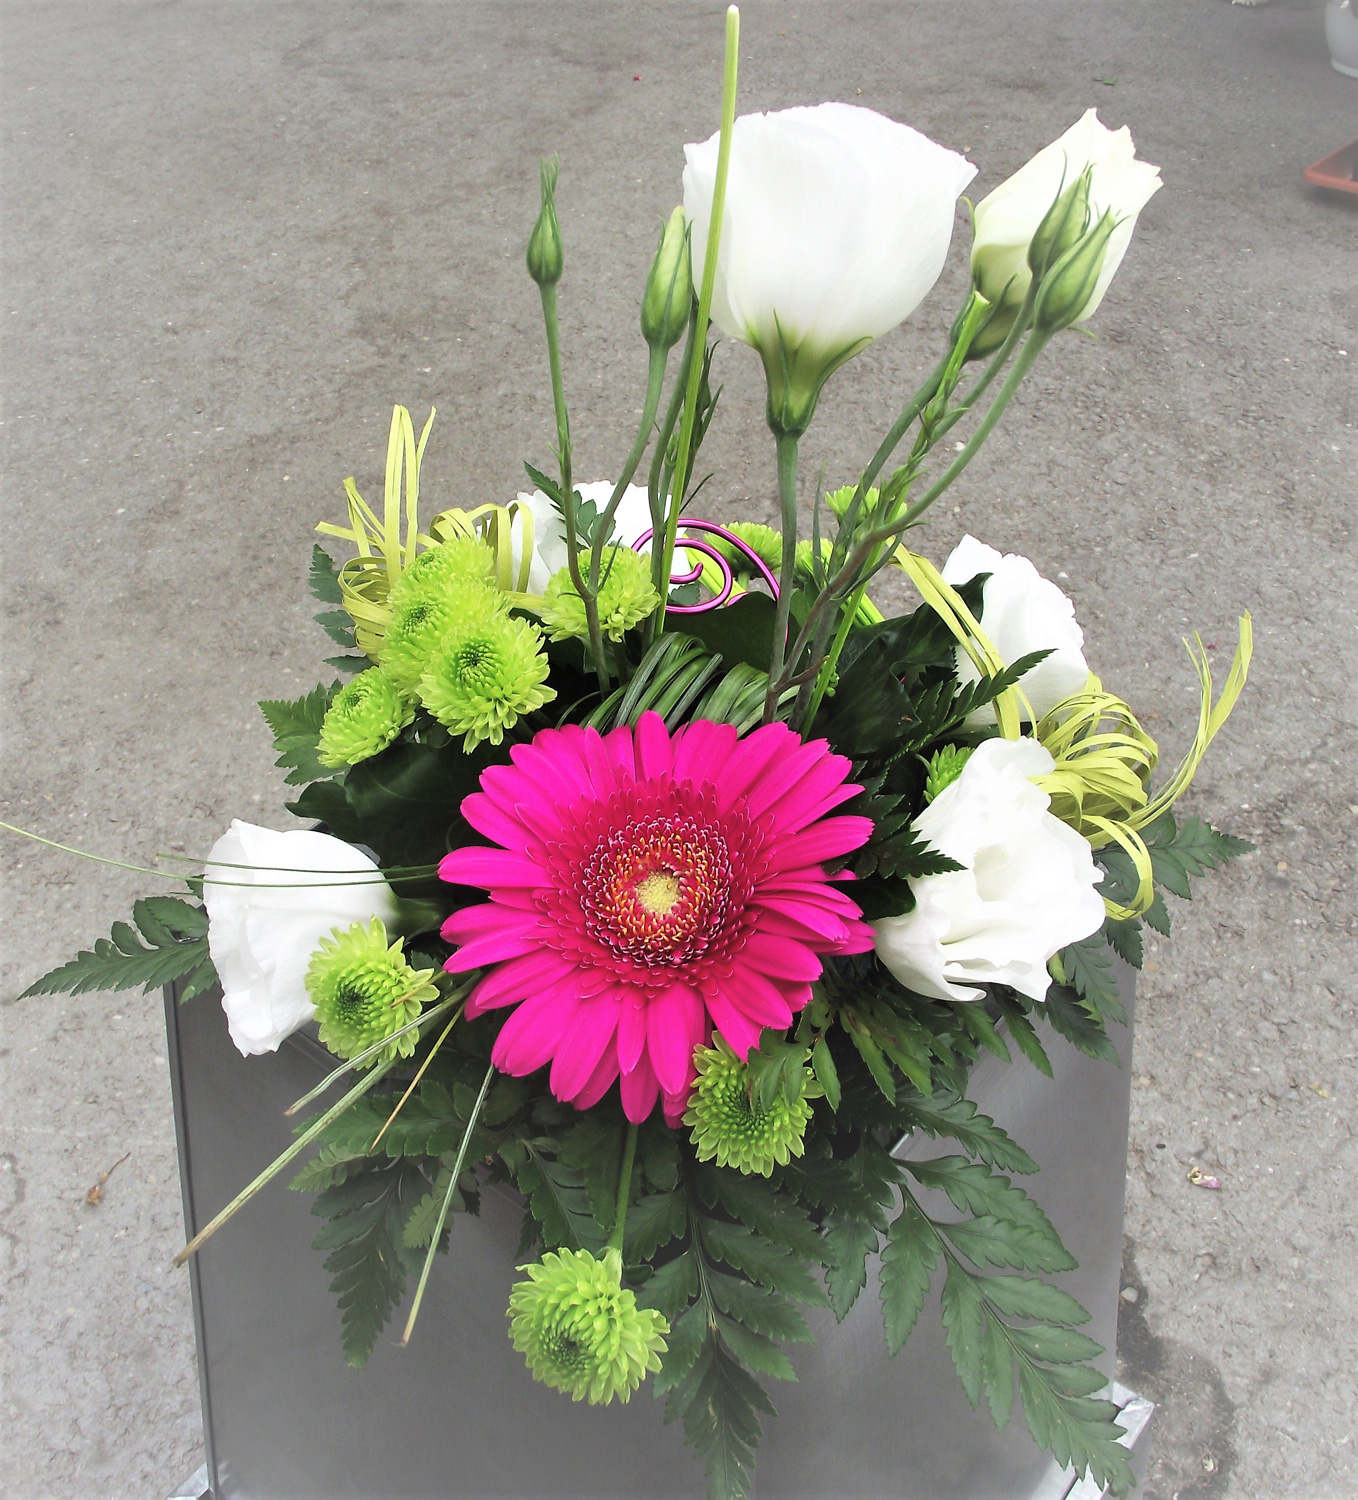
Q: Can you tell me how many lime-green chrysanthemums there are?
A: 12